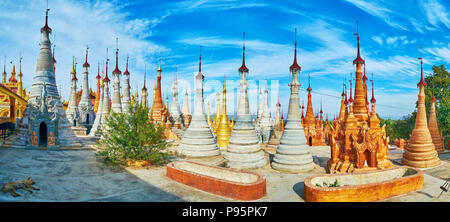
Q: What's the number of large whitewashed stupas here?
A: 4